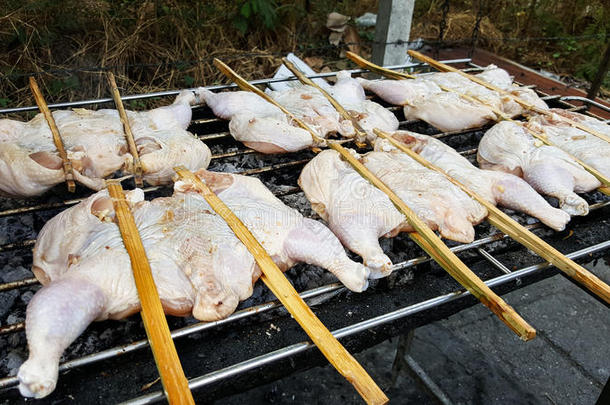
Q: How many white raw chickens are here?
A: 6